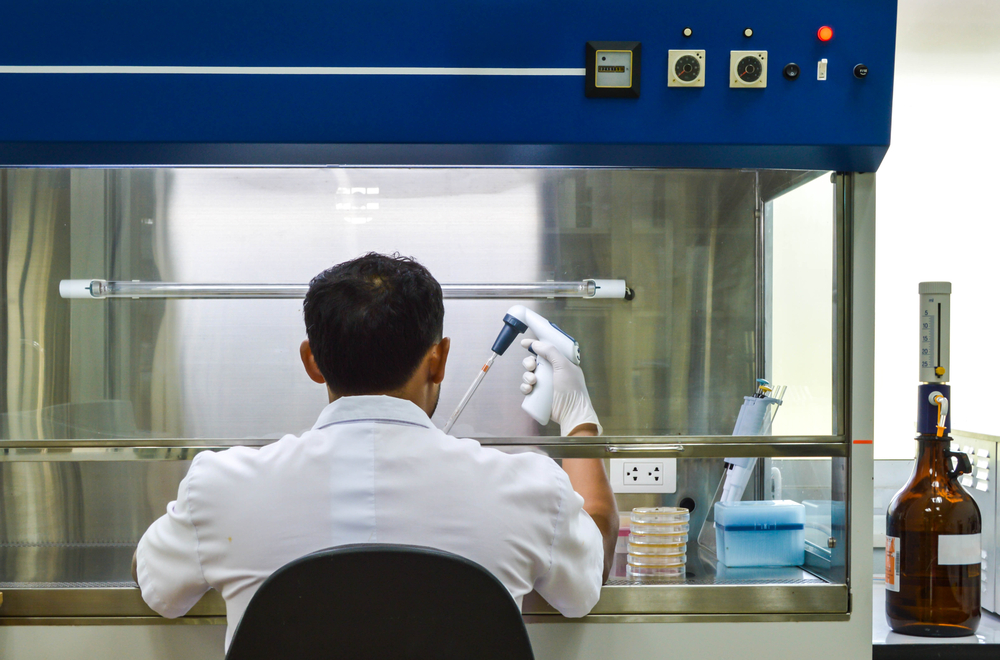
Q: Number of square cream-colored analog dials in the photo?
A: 2